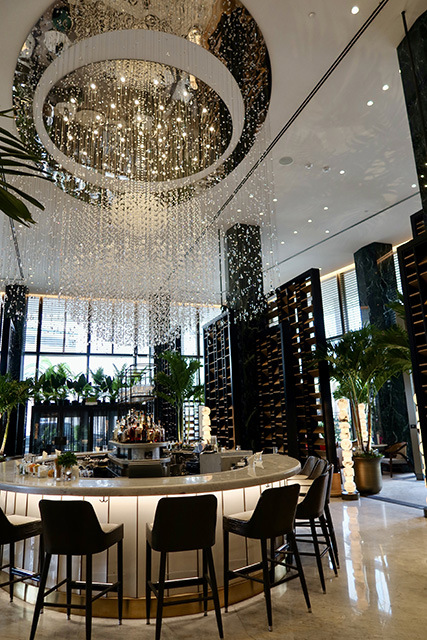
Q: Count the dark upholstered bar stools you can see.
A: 8